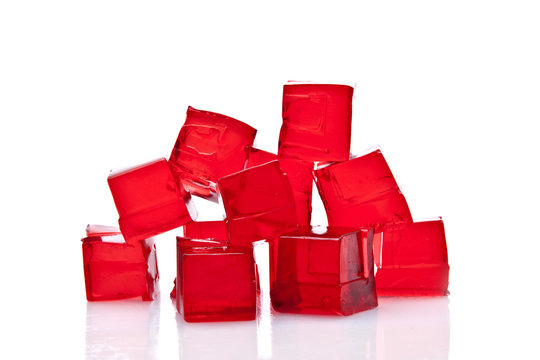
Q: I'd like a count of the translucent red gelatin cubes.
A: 11